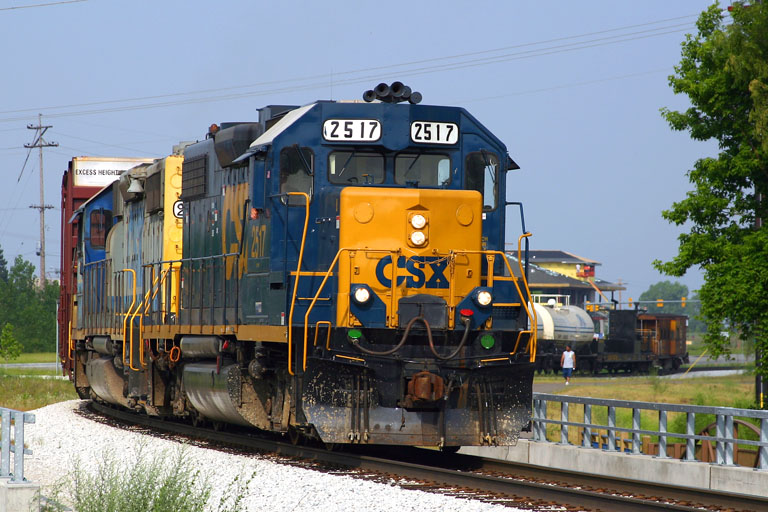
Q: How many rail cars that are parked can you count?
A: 3